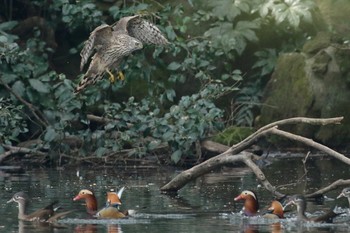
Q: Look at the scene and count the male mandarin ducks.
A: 2